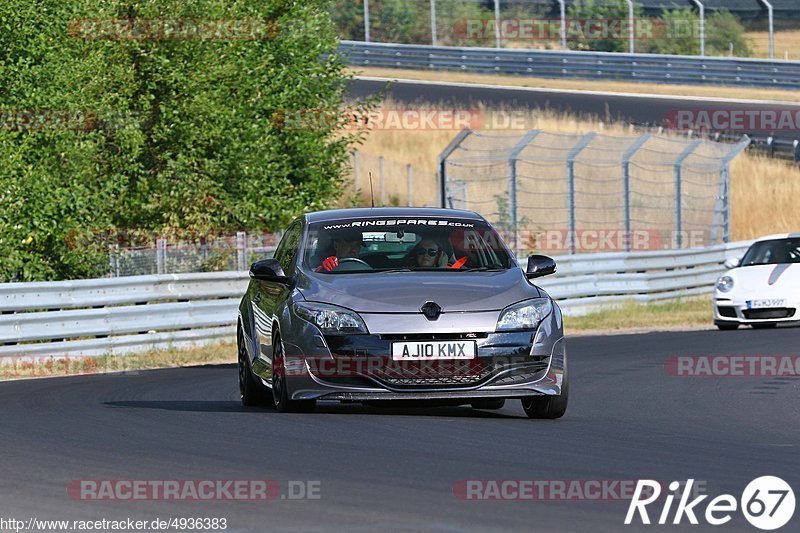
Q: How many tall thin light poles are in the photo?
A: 7